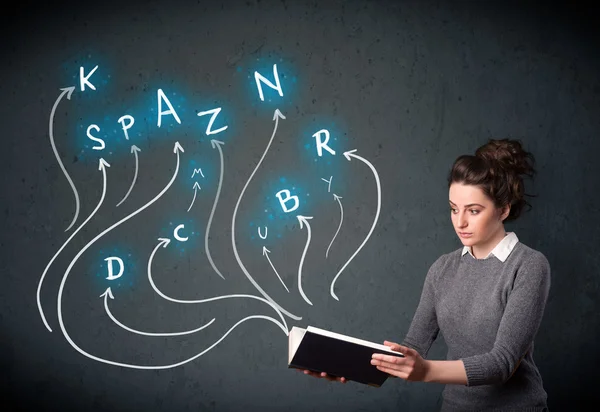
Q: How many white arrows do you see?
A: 13